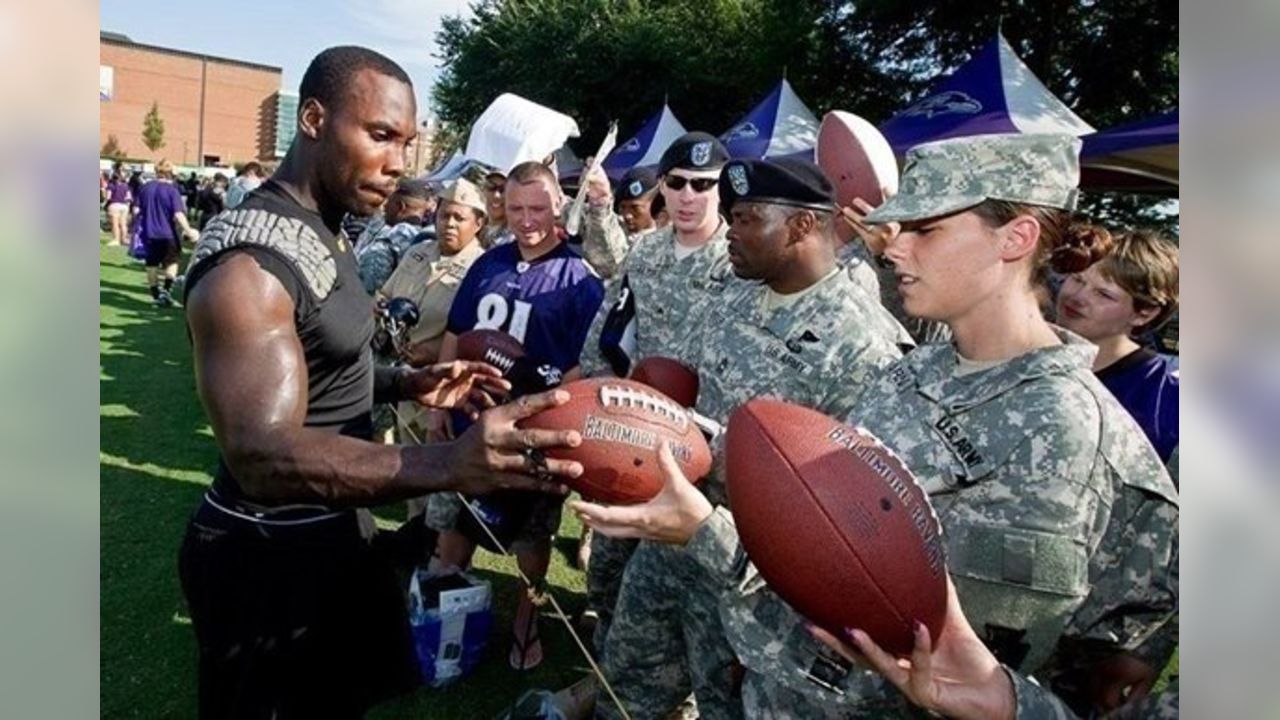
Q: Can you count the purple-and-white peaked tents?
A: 3